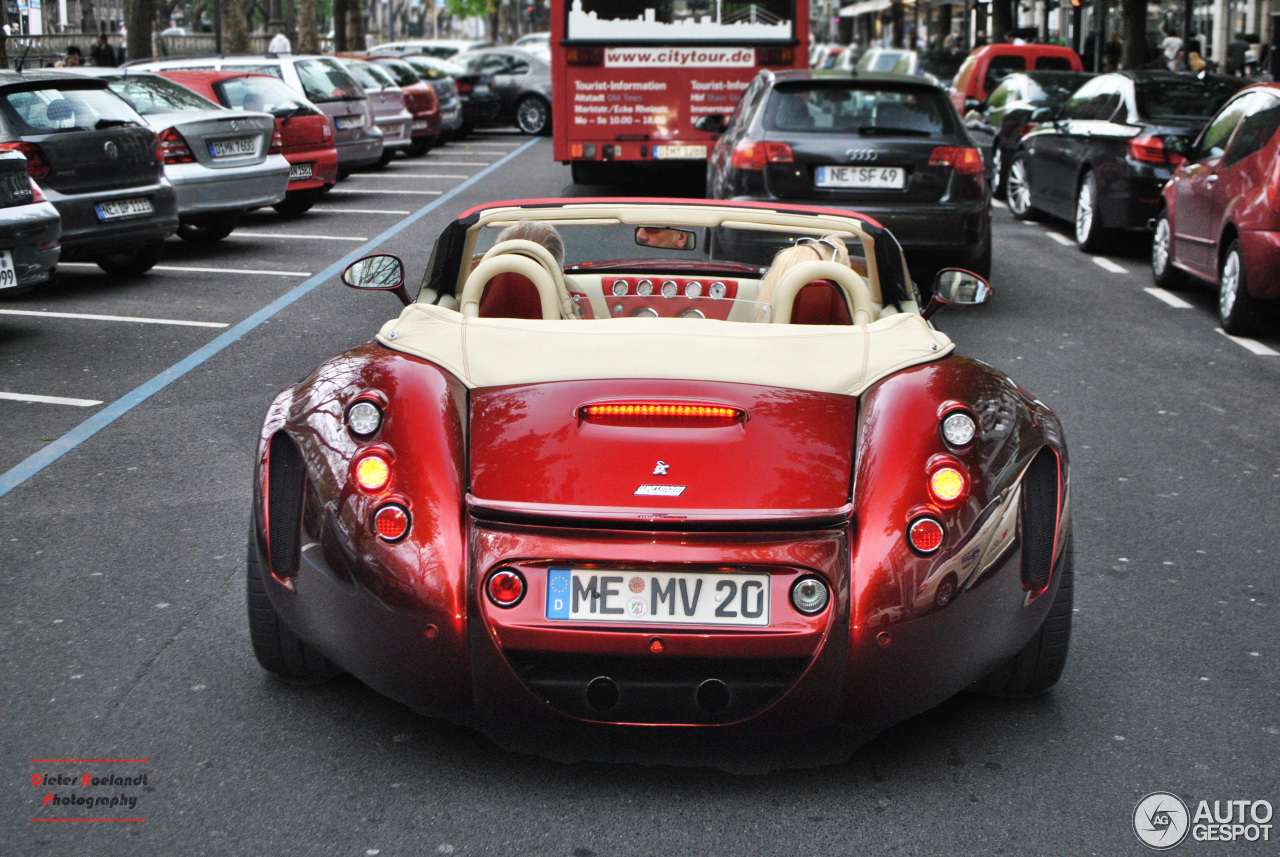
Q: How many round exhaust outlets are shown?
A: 2